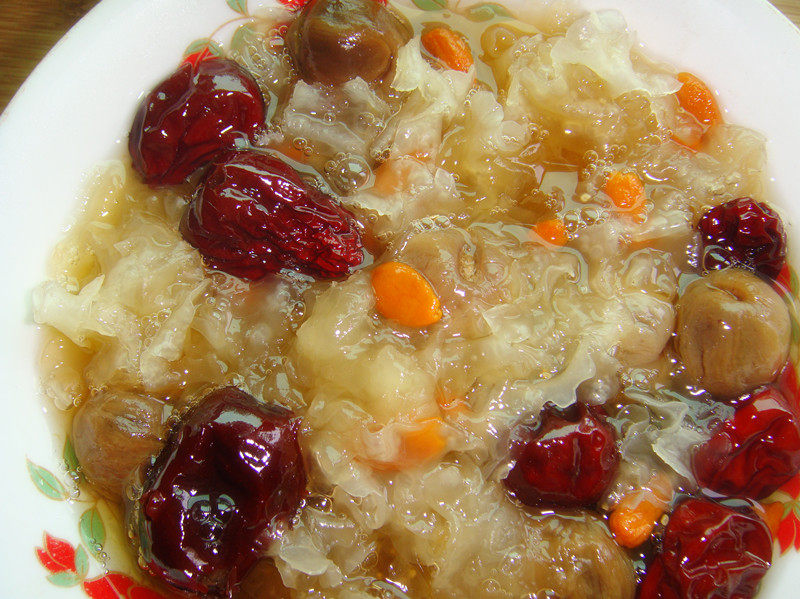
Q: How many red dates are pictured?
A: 7